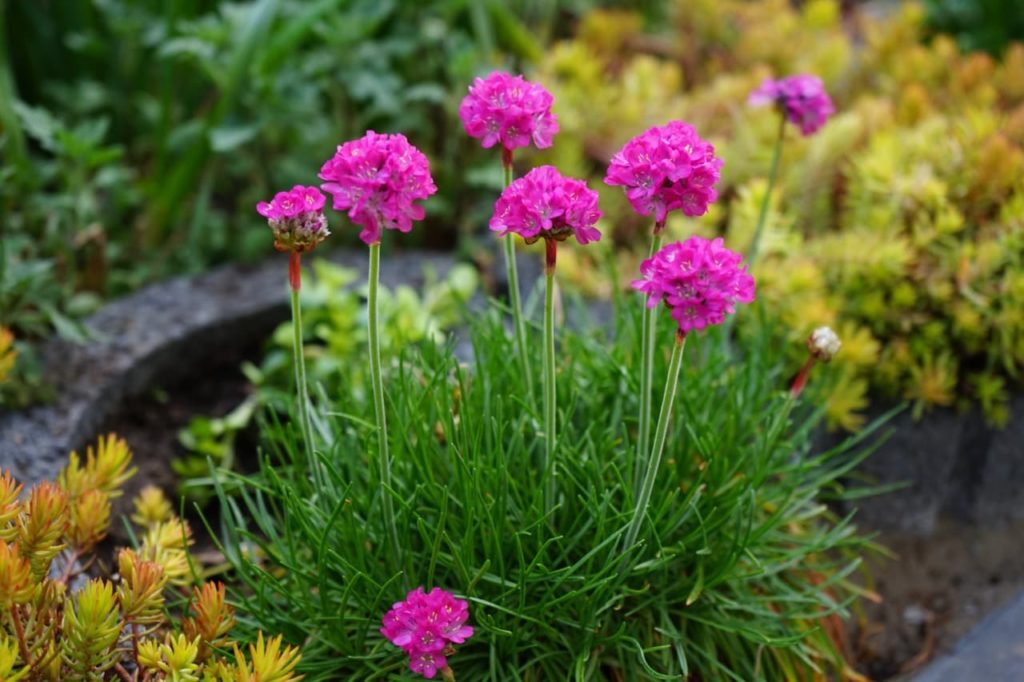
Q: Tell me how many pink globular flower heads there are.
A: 8